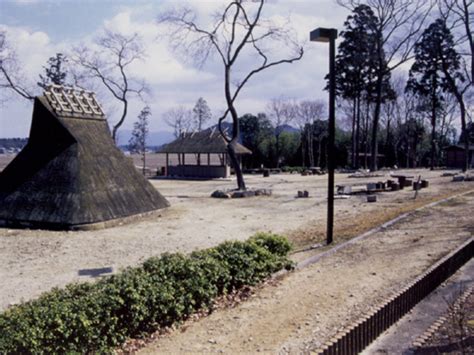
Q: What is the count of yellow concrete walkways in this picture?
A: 0